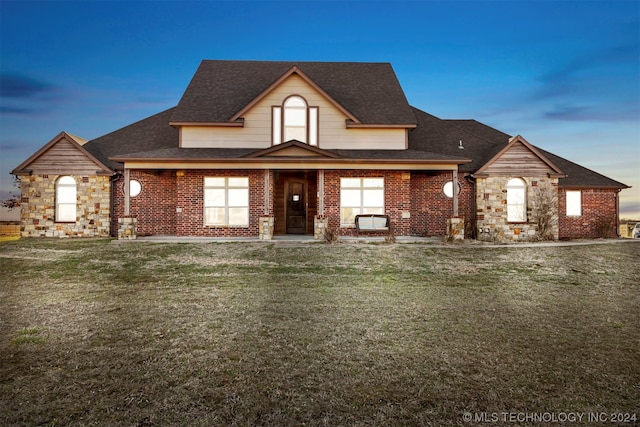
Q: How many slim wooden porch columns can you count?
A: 4